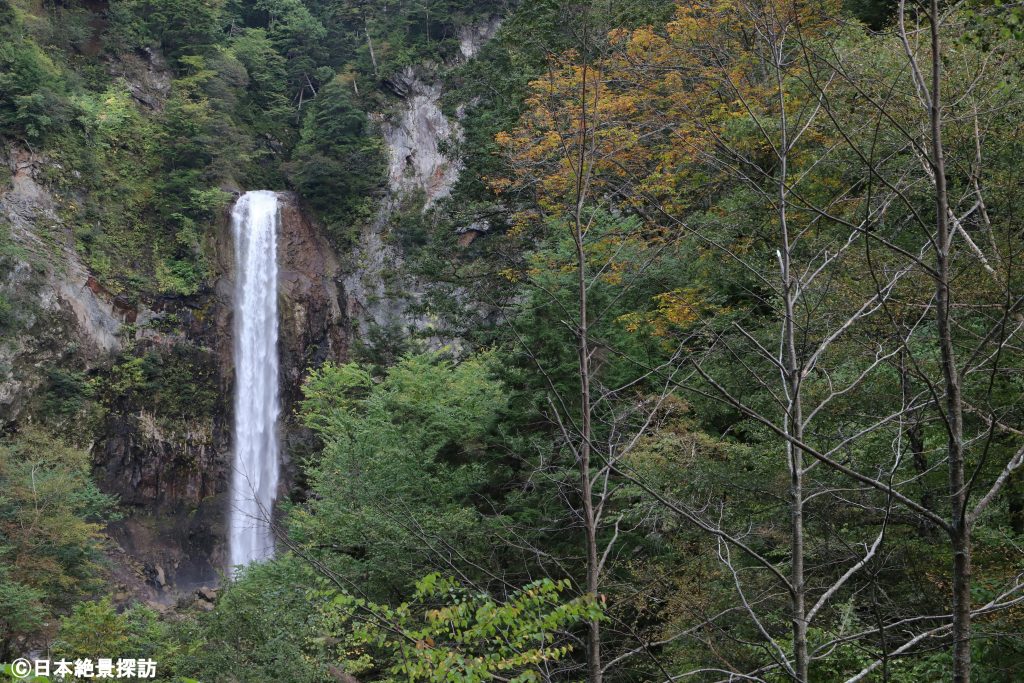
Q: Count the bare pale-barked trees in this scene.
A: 3